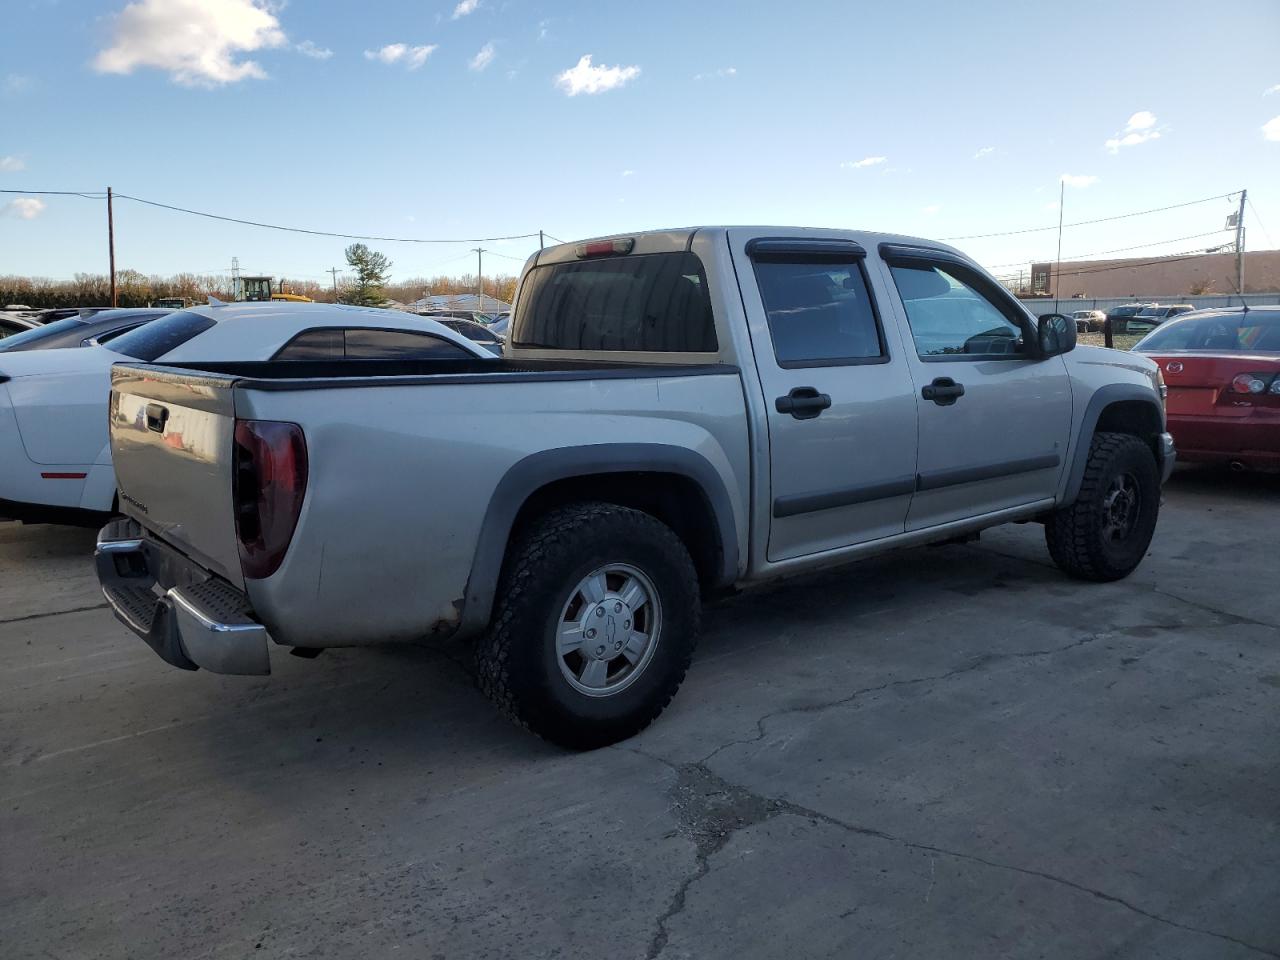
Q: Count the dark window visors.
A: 2